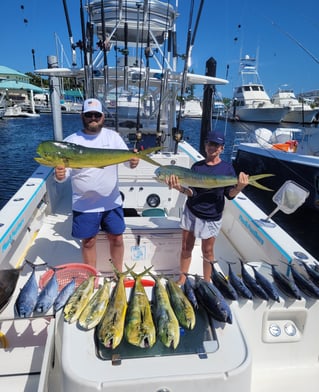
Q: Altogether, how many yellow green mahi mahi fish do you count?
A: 8